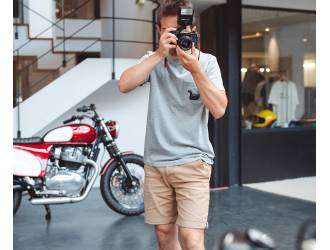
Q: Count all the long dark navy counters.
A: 1